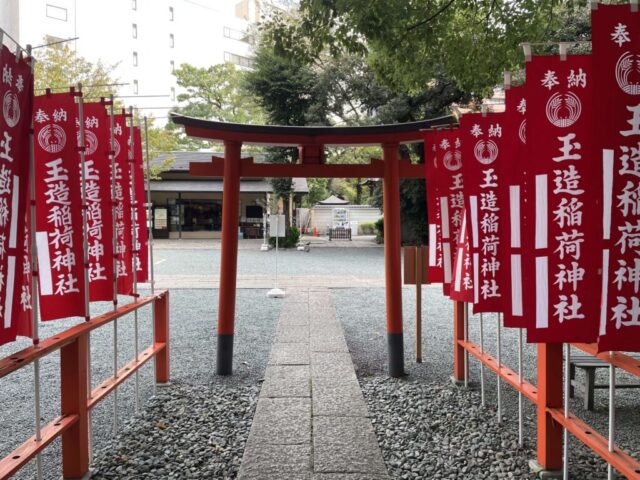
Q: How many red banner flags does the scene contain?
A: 13